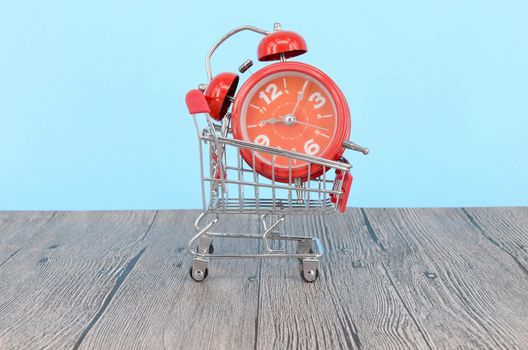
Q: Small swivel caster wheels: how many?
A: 4